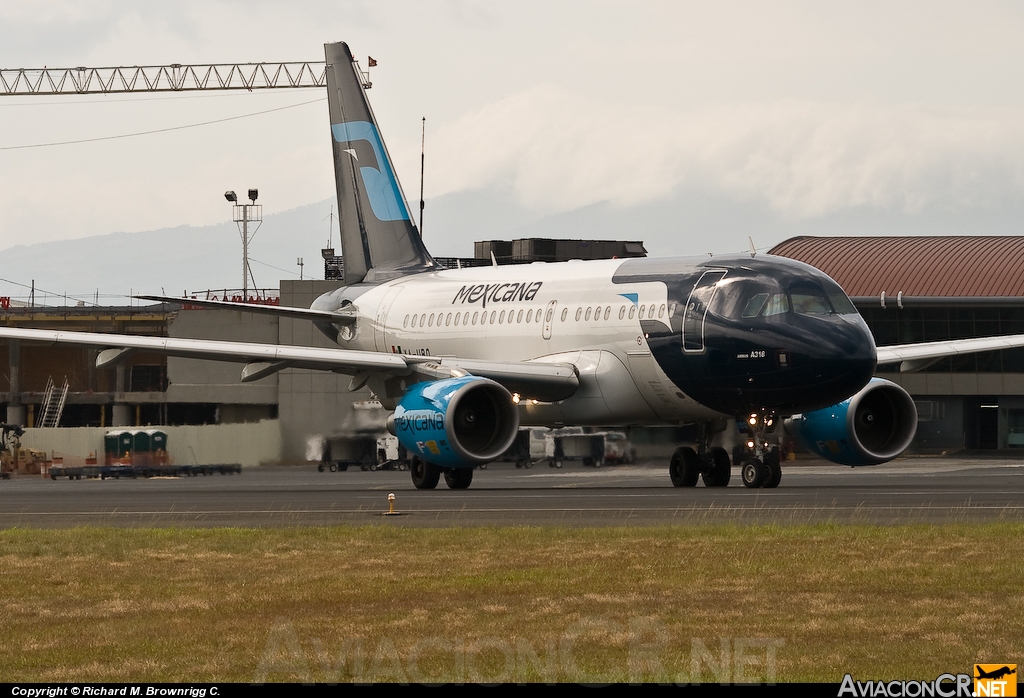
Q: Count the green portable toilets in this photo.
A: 3